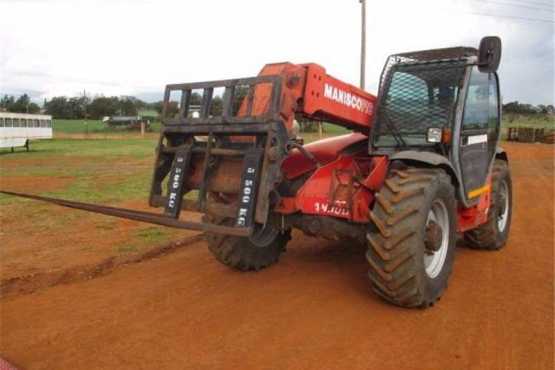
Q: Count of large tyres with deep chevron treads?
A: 3